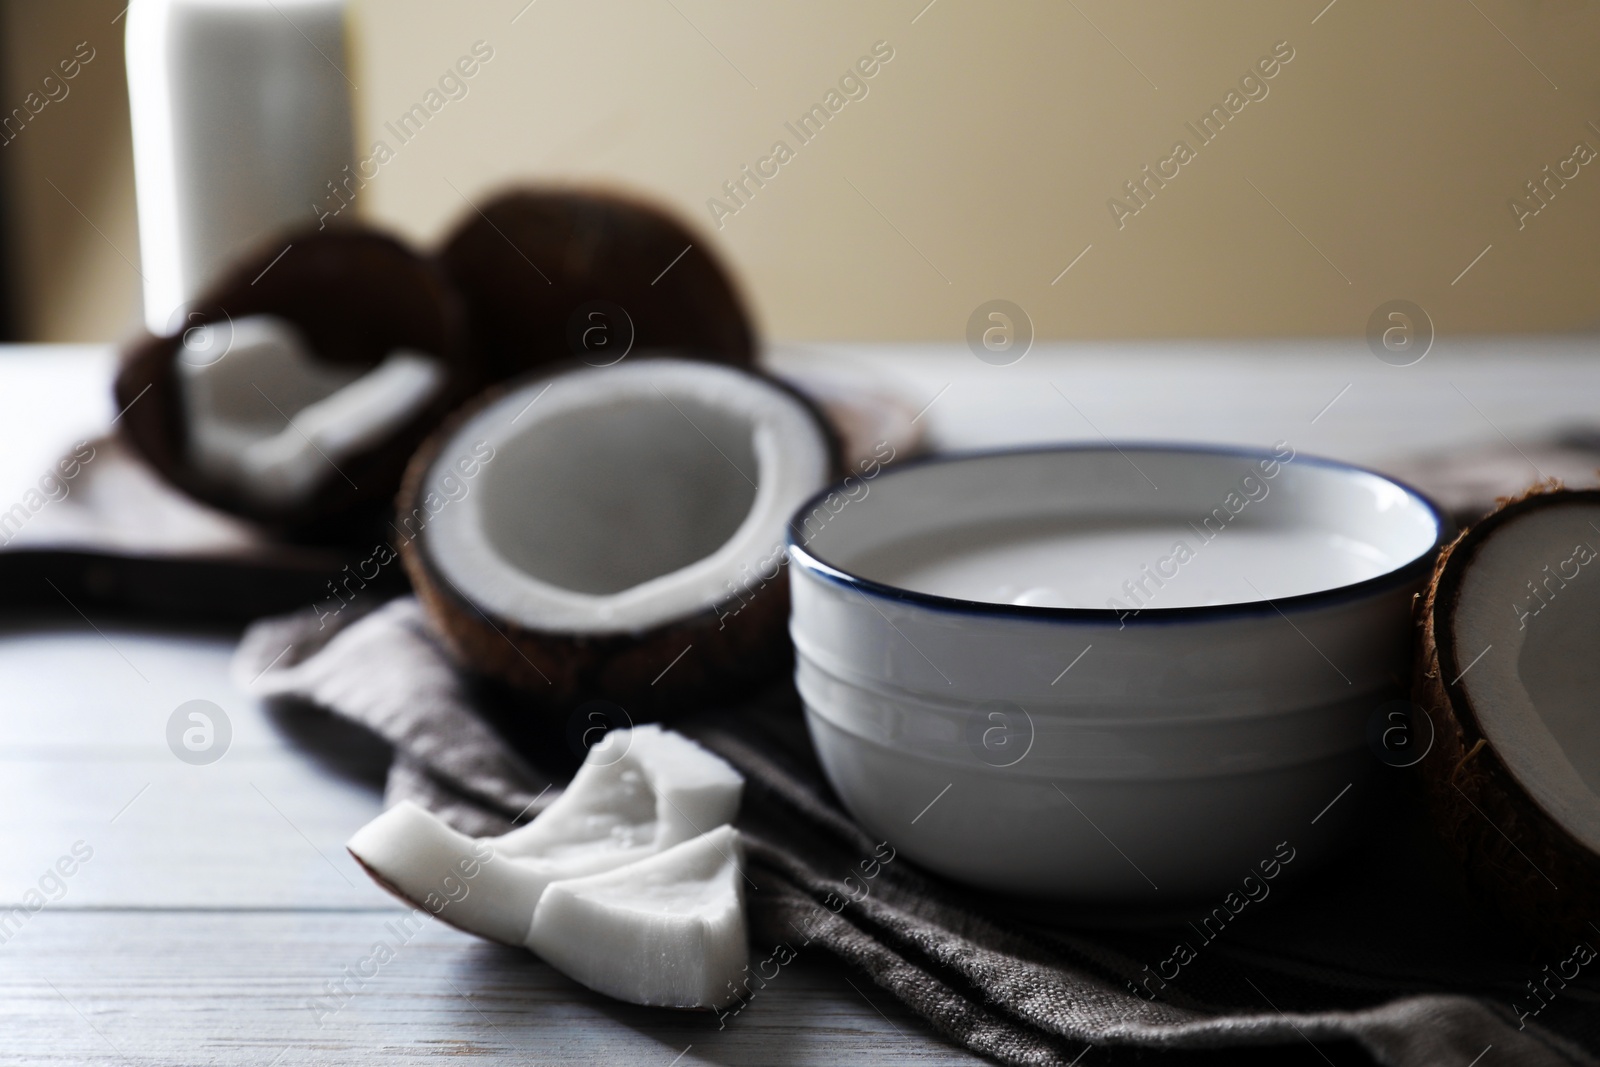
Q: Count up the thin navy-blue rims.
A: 1